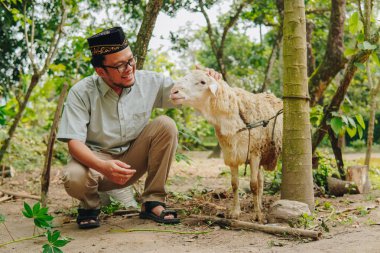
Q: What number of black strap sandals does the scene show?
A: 2